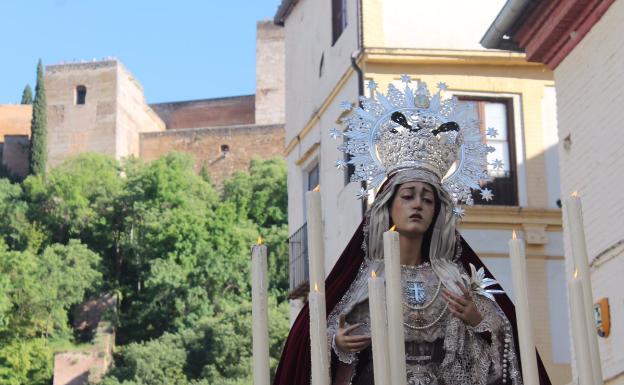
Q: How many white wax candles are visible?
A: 8